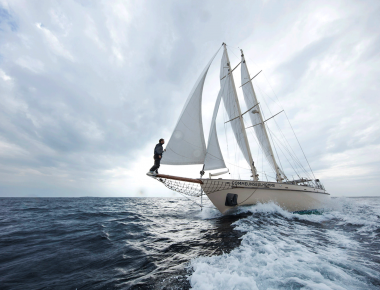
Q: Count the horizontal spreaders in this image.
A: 4